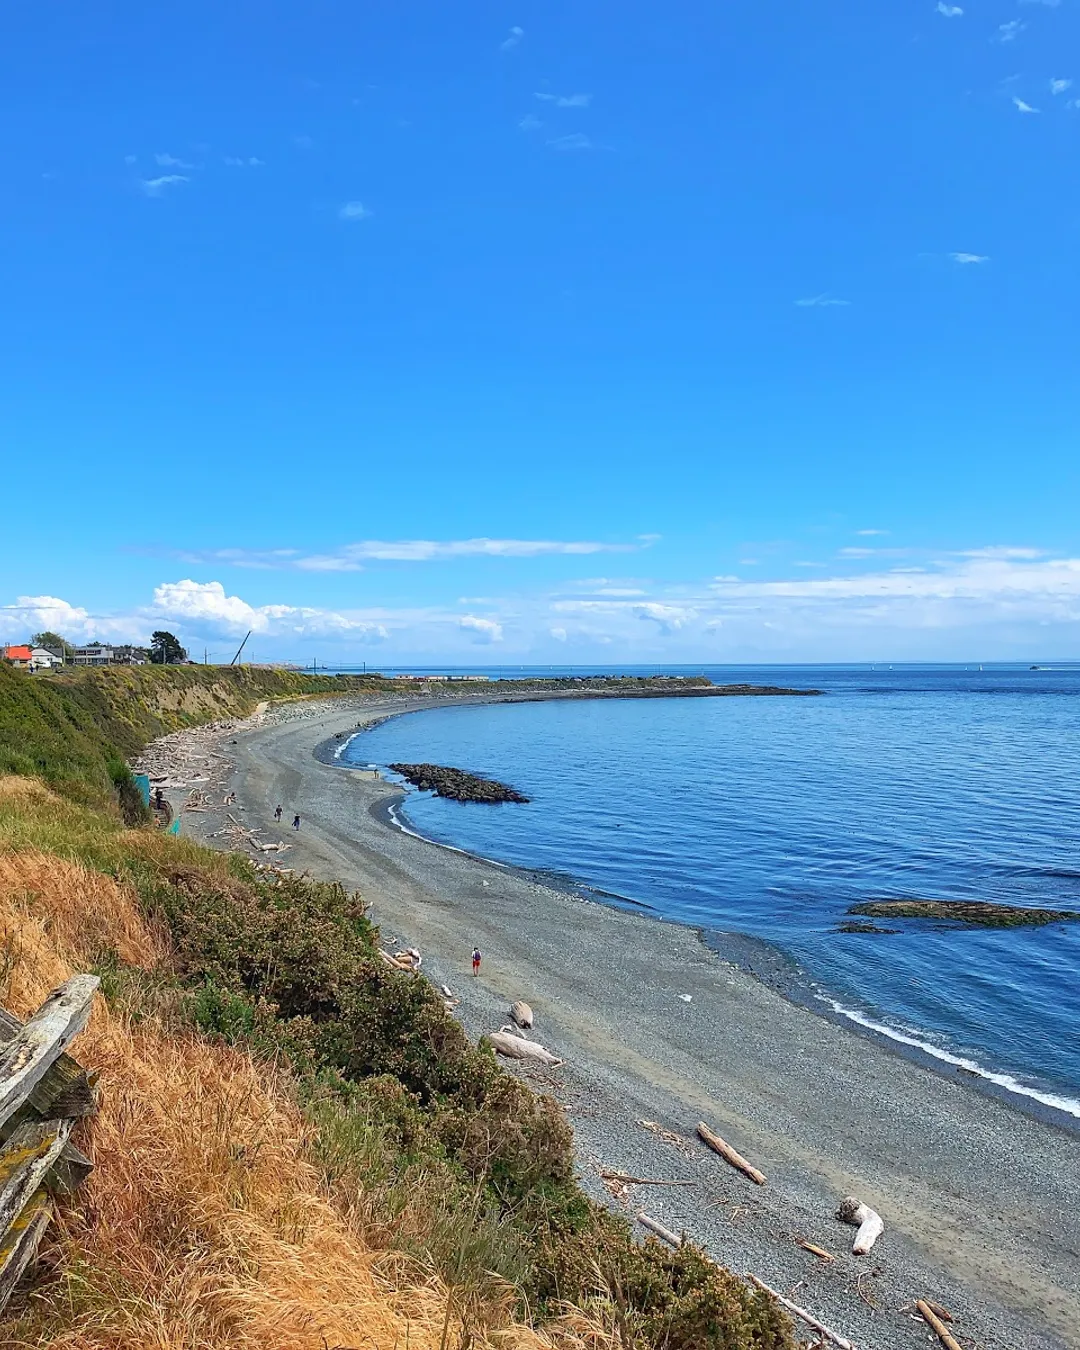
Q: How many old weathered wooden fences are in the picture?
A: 1